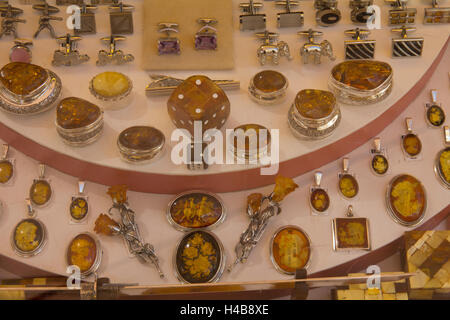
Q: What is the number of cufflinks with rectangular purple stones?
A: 2